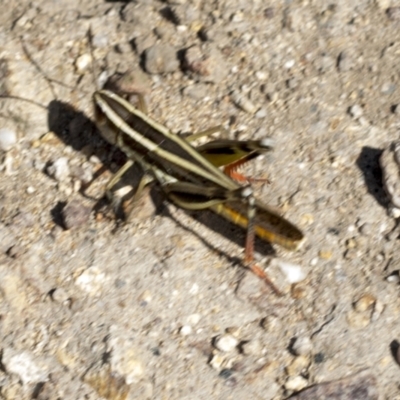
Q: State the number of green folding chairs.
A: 0